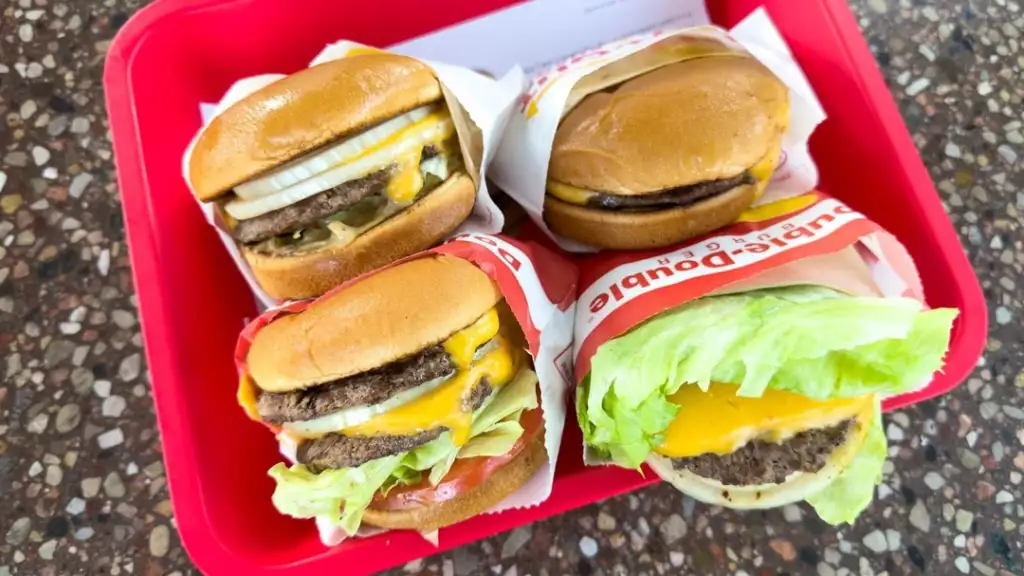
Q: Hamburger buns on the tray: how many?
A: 3